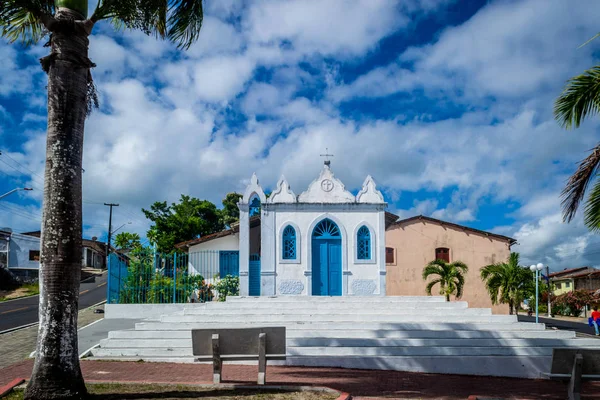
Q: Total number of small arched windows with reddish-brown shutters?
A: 2